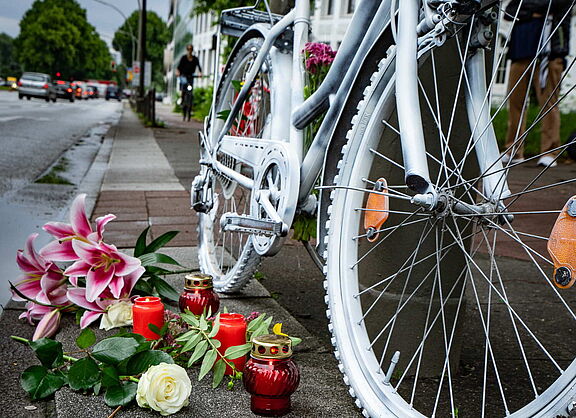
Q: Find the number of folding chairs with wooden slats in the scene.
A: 0